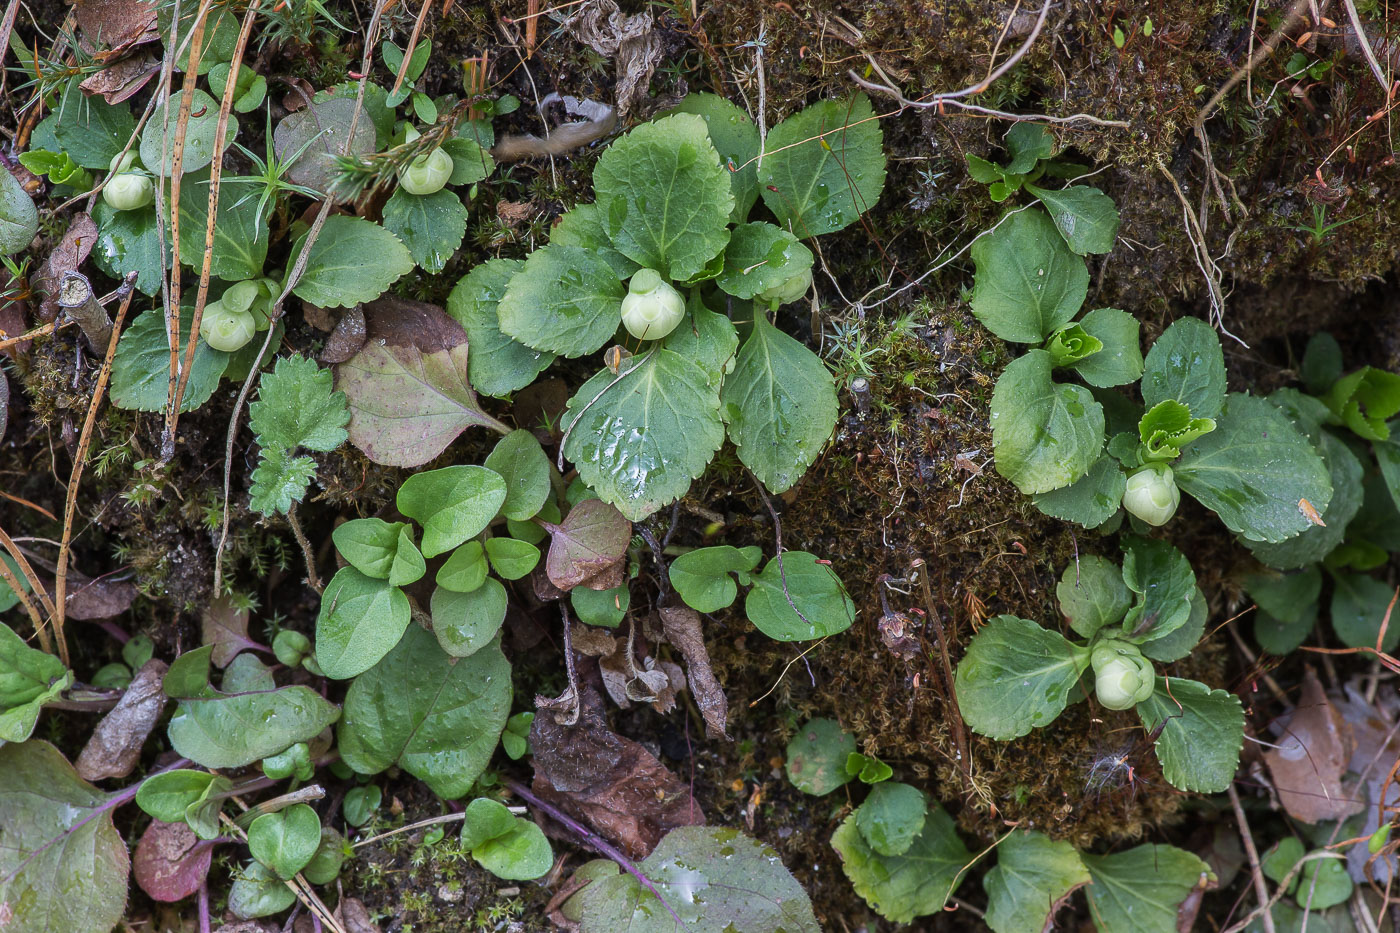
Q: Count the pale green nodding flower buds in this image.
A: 7